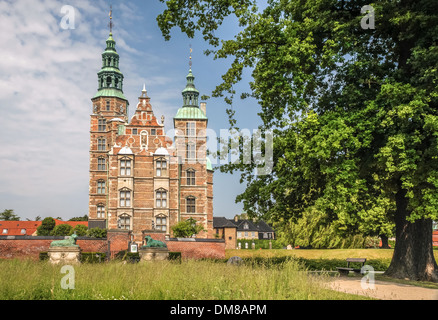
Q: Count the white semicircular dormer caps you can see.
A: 2